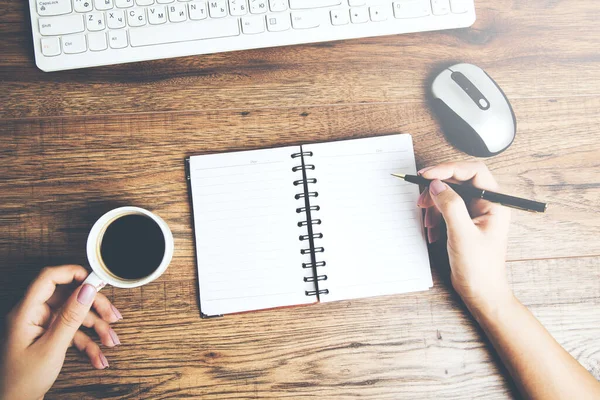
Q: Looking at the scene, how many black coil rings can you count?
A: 11